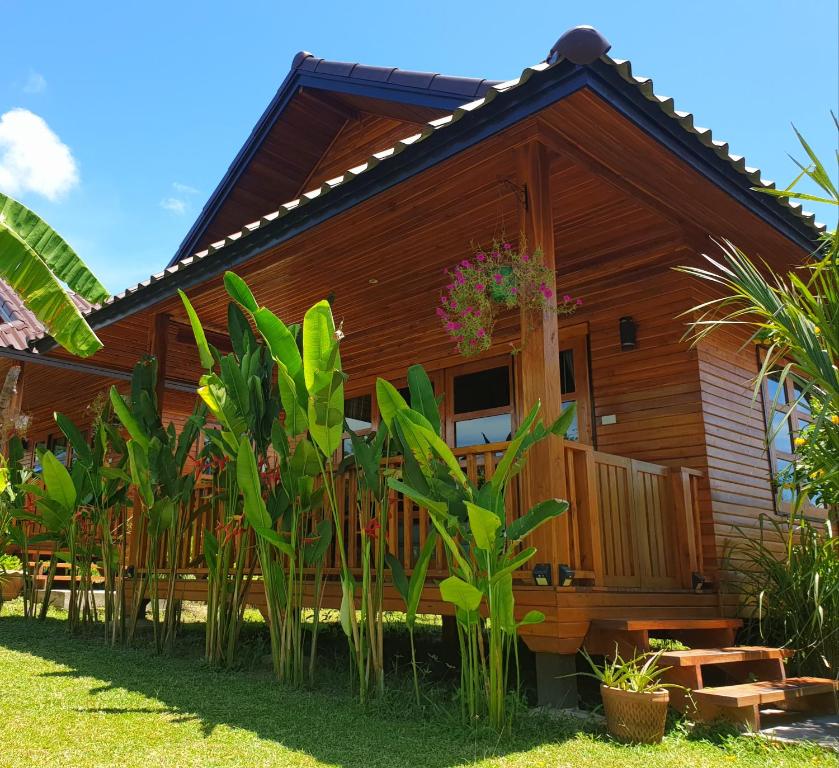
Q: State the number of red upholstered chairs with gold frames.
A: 0